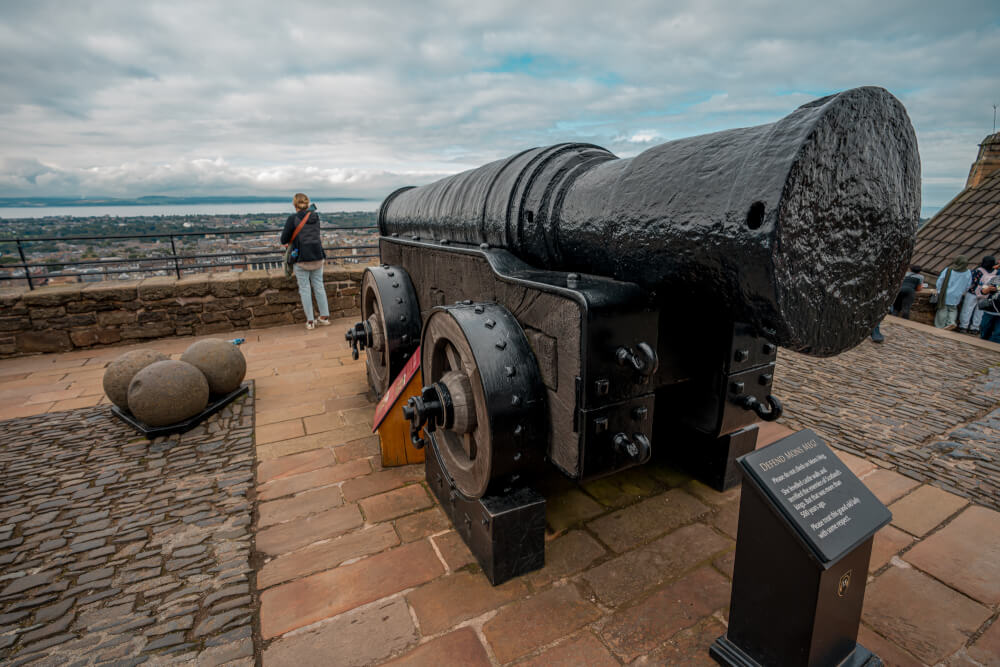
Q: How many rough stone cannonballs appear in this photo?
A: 3